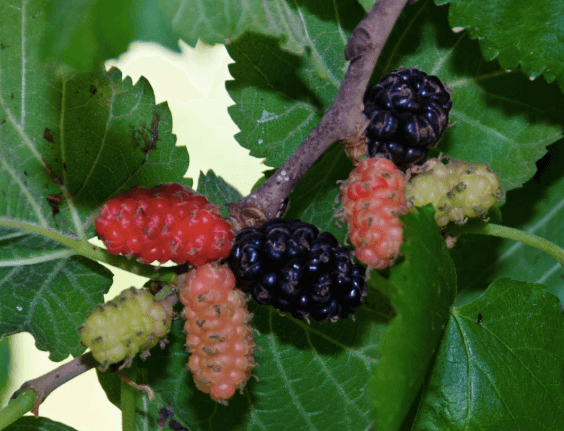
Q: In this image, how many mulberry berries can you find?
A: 7